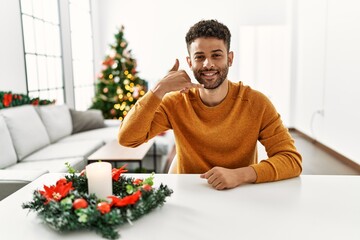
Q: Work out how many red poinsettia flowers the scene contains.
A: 3